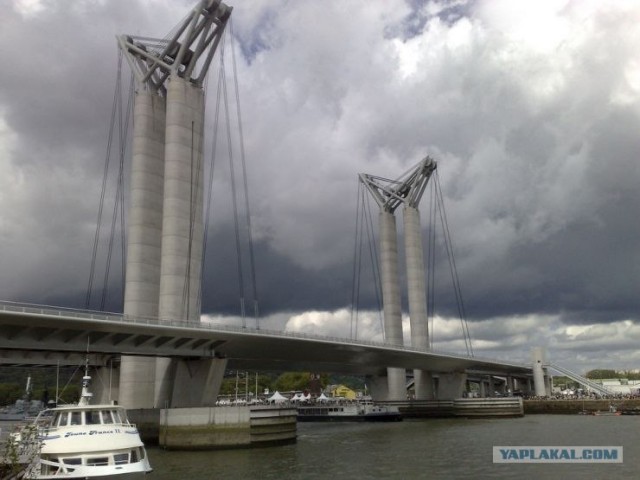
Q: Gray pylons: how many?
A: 4